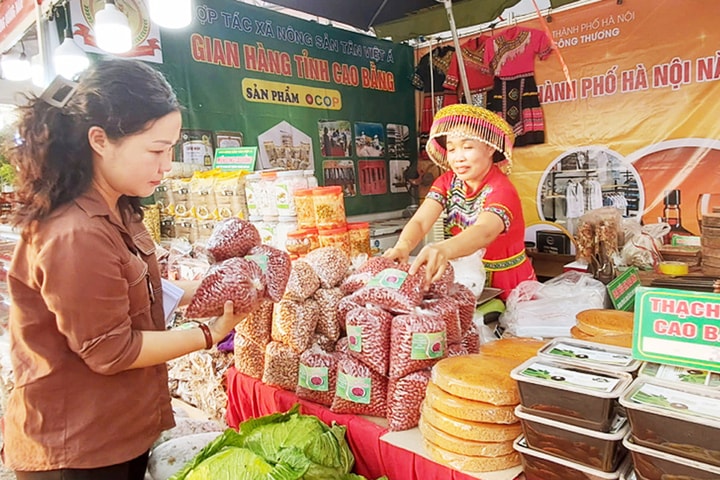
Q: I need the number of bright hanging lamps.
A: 5